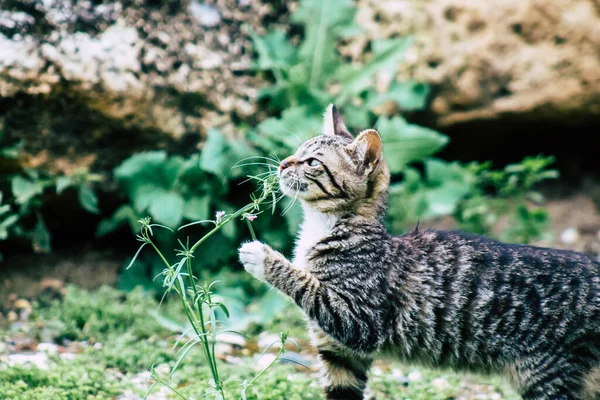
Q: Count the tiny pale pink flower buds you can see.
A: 2